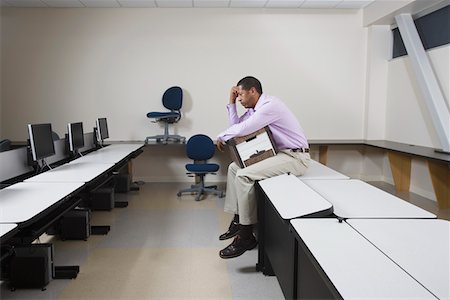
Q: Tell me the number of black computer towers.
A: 4